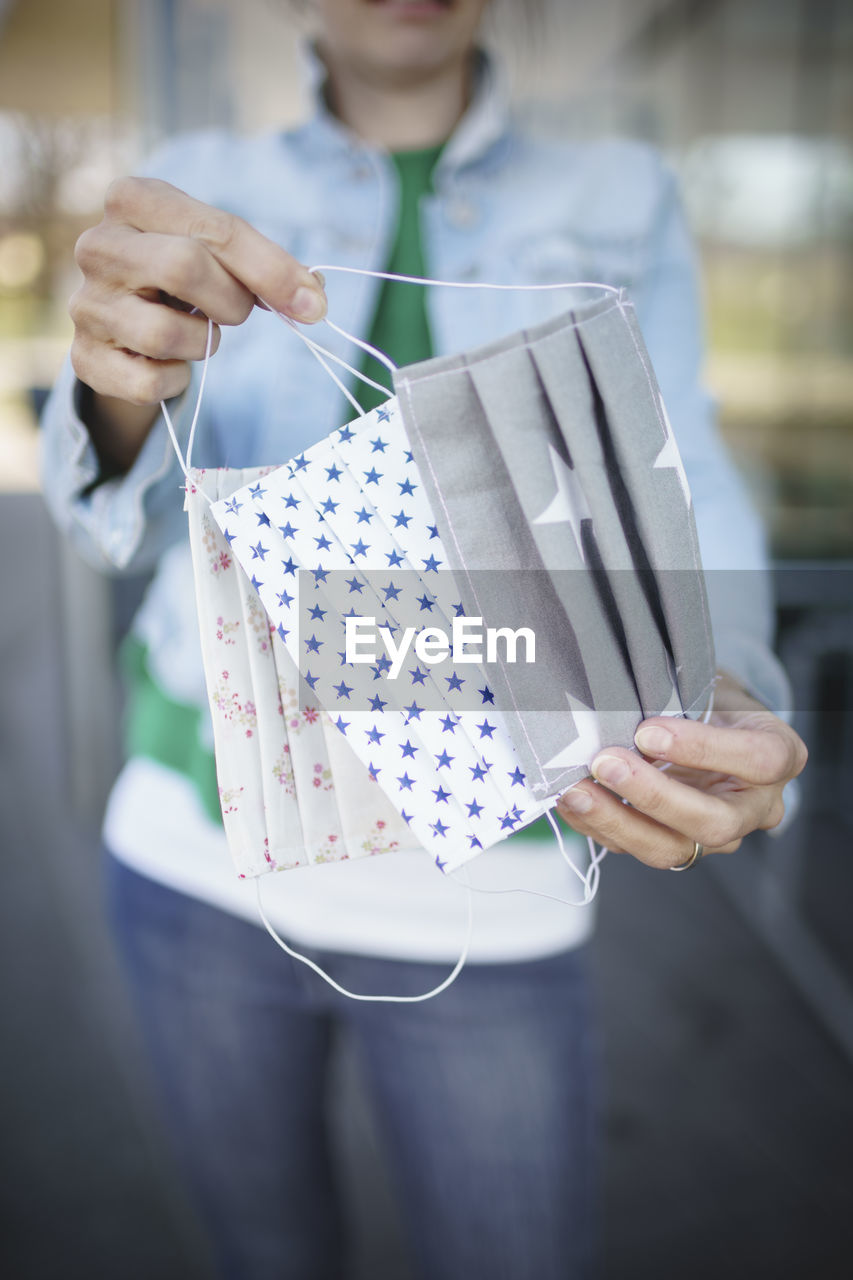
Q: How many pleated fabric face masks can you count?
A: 3